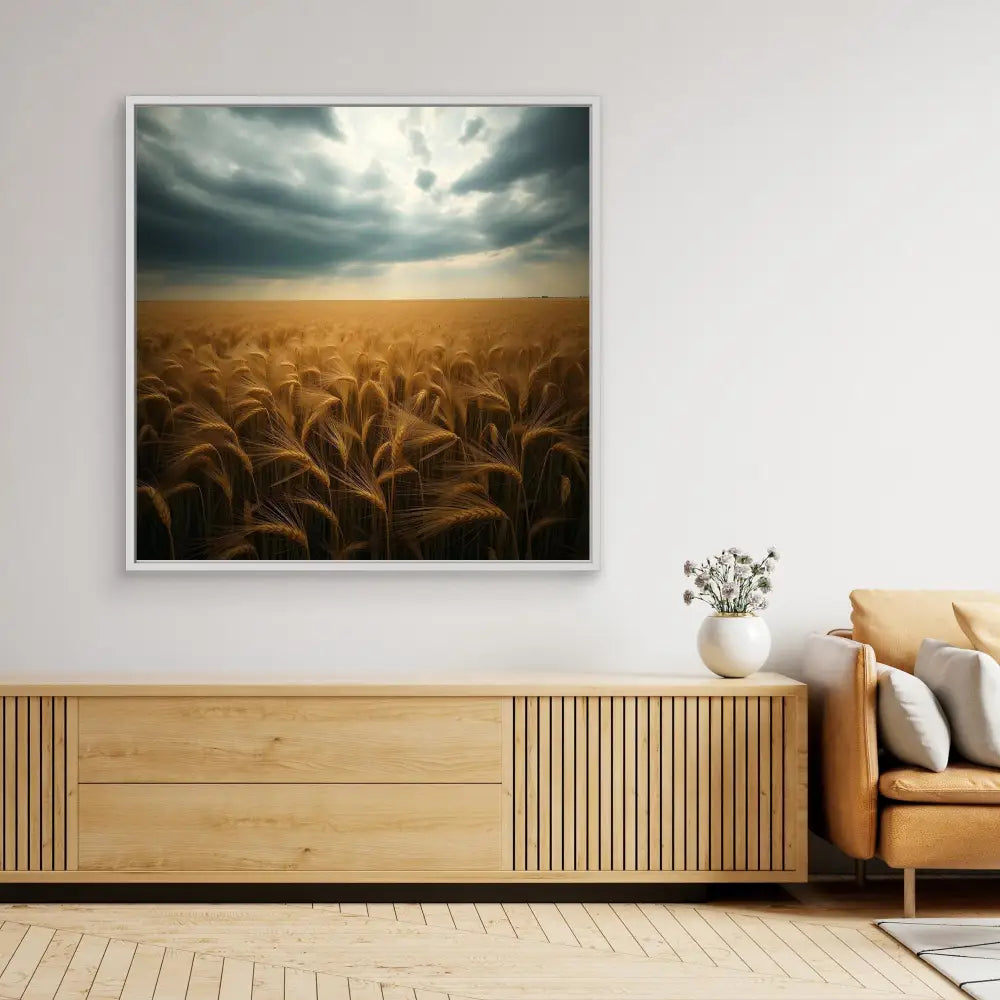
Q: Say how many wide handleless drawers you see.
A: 2